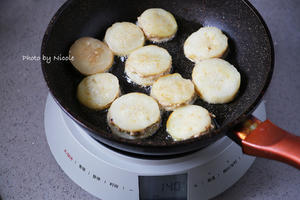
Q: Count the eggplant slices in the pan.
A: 10